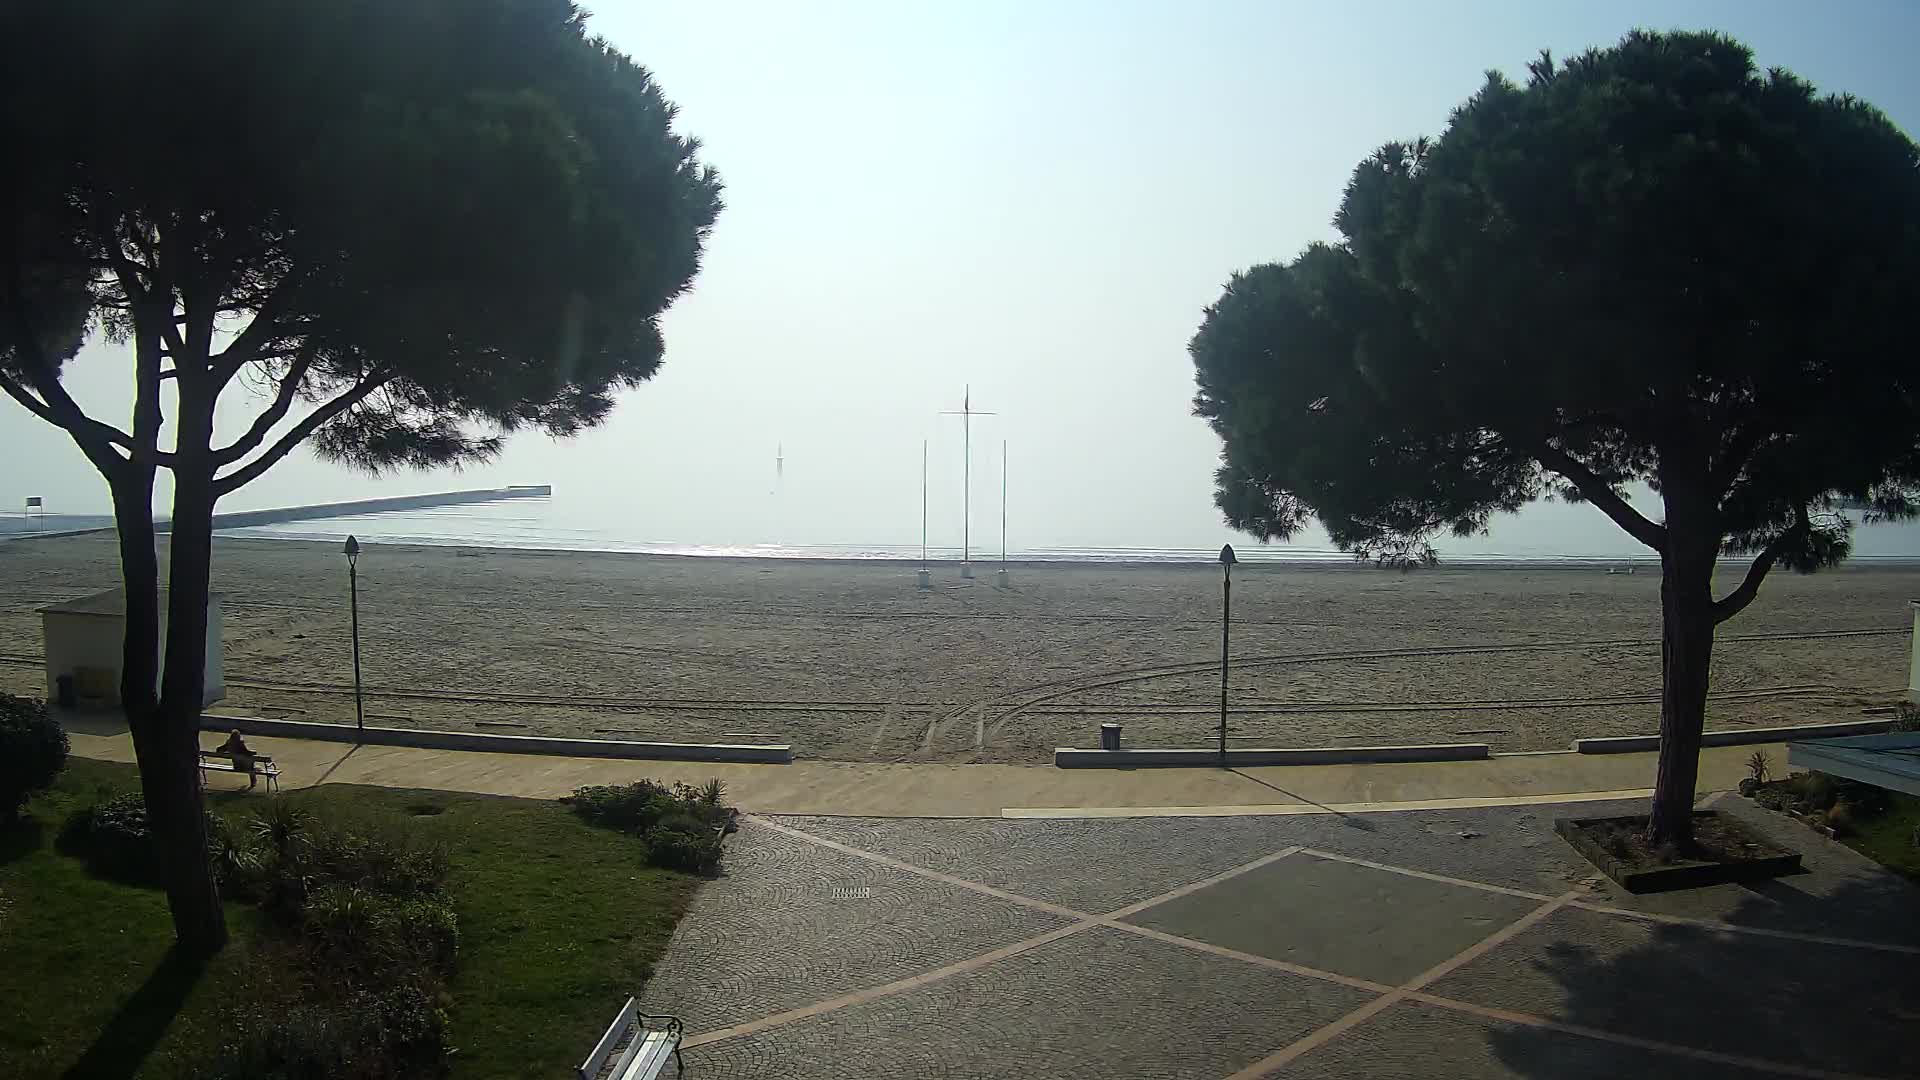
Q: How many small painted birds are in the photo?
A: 0